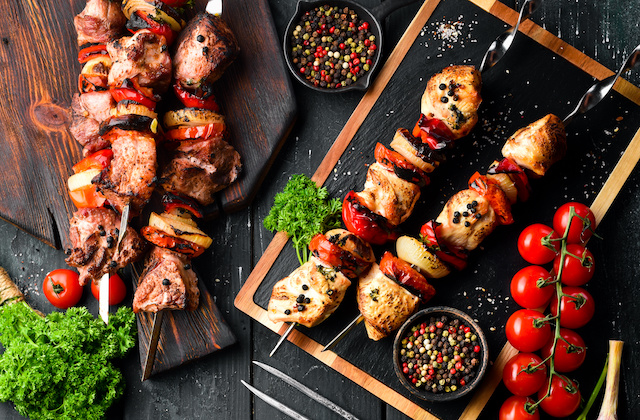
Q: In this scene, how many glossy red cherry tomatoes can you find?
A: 12